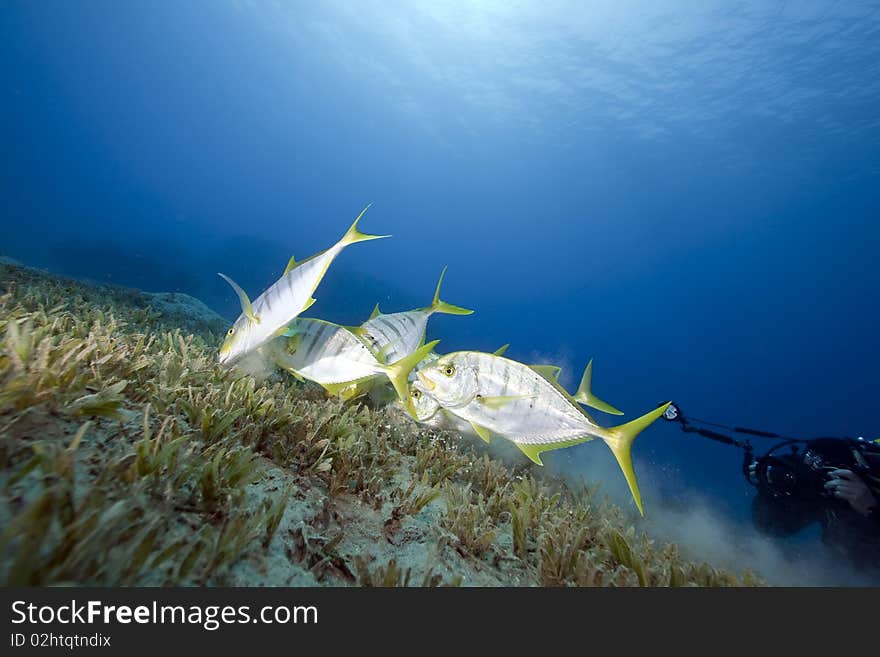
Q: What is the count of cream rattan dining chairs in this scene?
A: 0